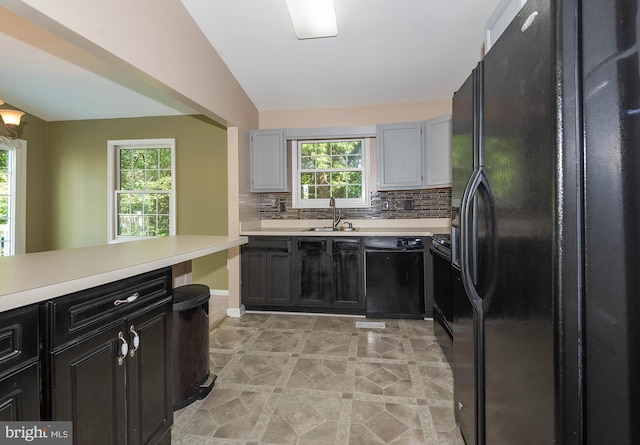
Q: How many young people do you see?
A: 0